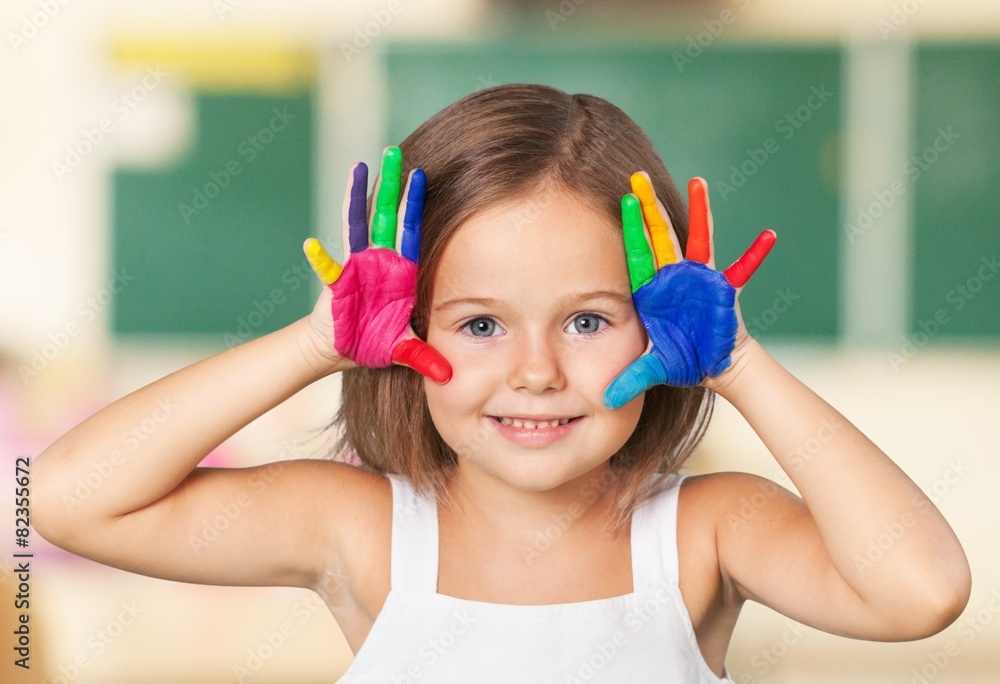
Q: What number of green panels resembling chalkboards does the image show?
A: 3